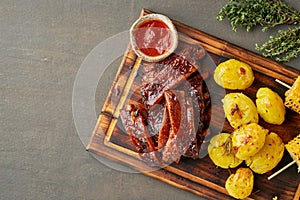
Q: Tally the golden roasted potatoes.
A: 7